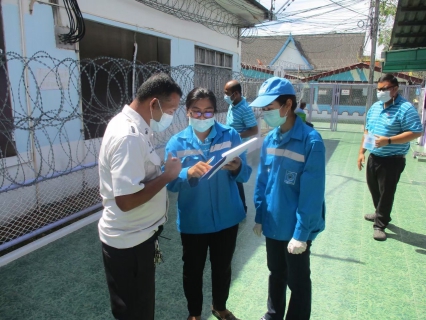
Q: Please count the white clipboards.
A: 1